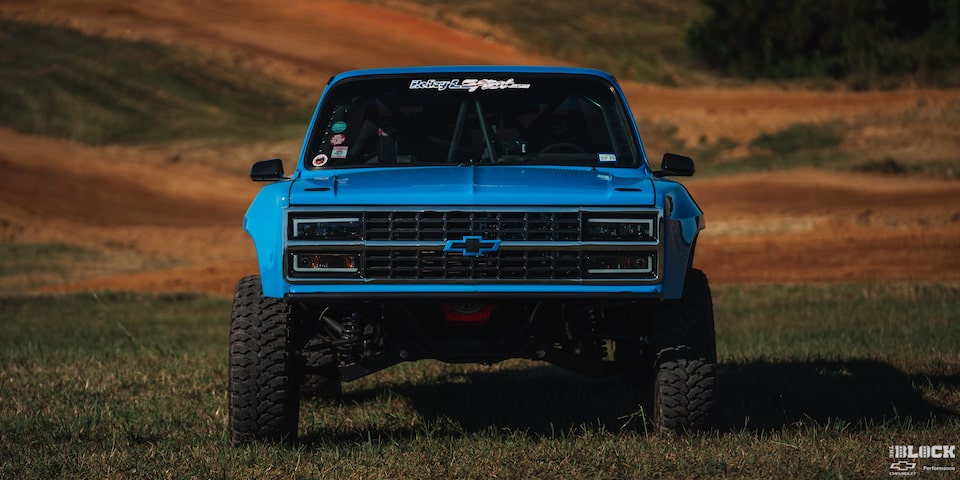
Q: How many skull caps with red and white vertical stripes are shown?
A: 0